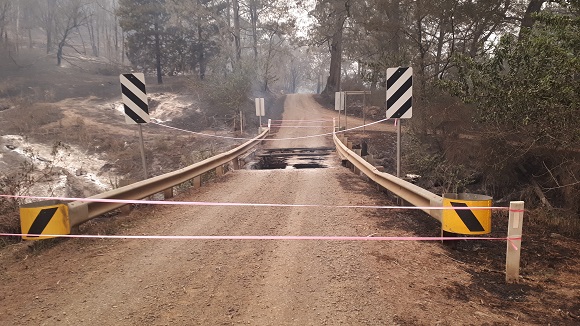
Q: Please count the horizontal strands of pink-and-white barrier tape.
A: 5